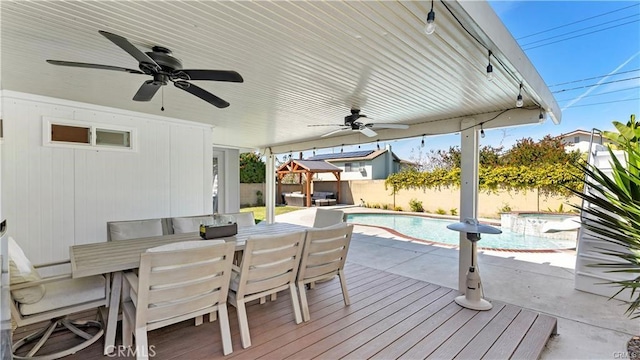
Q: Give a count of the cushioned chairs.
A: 8